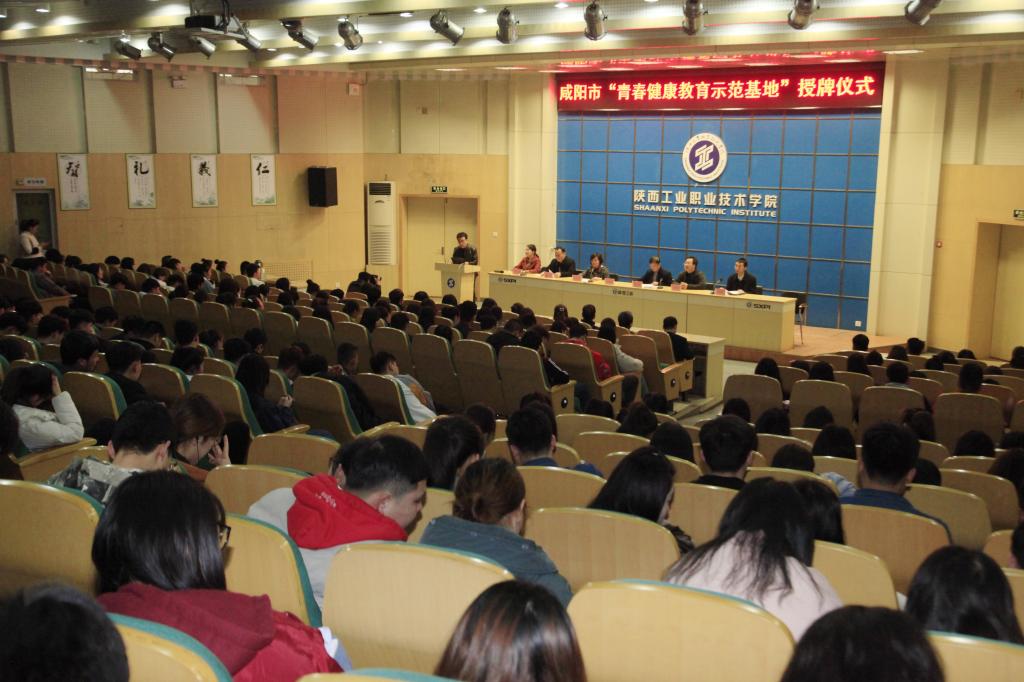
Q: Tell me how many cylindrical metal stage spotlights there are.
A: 12